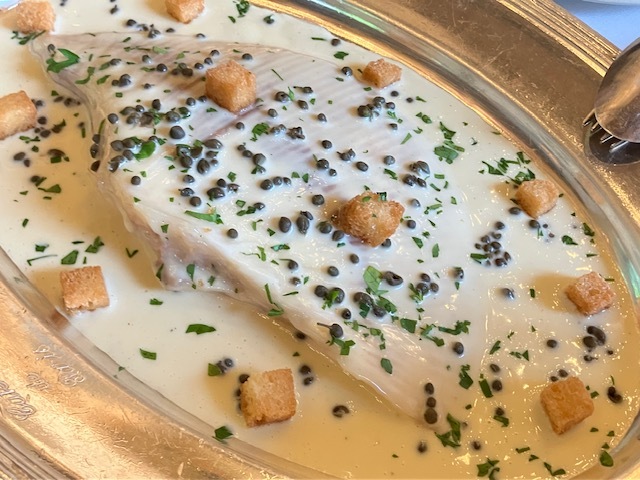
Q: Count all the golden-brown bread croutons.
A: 11